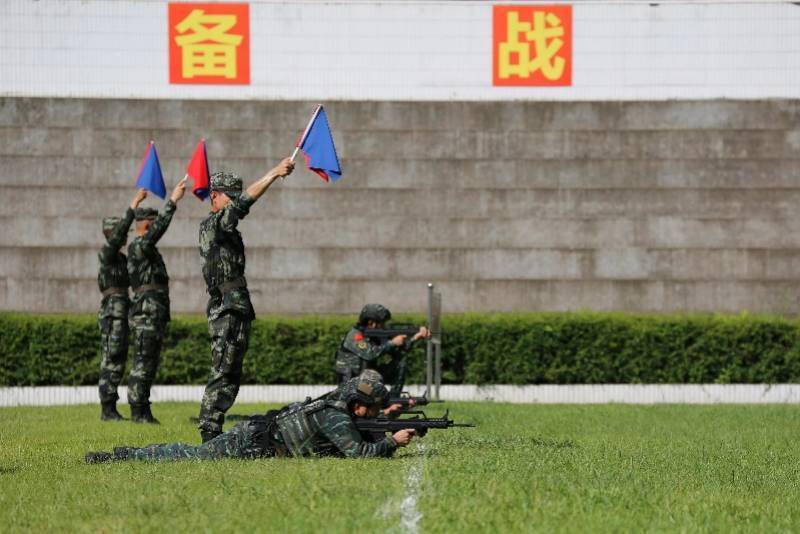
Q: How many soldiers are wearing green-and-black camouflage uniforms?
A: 6